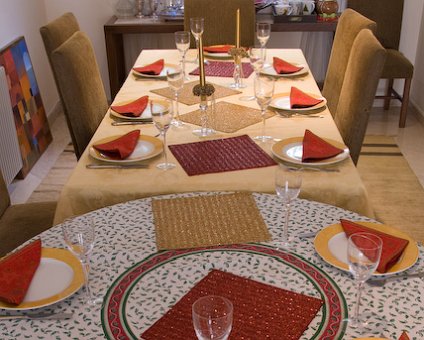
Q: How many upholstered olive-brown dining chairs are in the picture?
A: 7